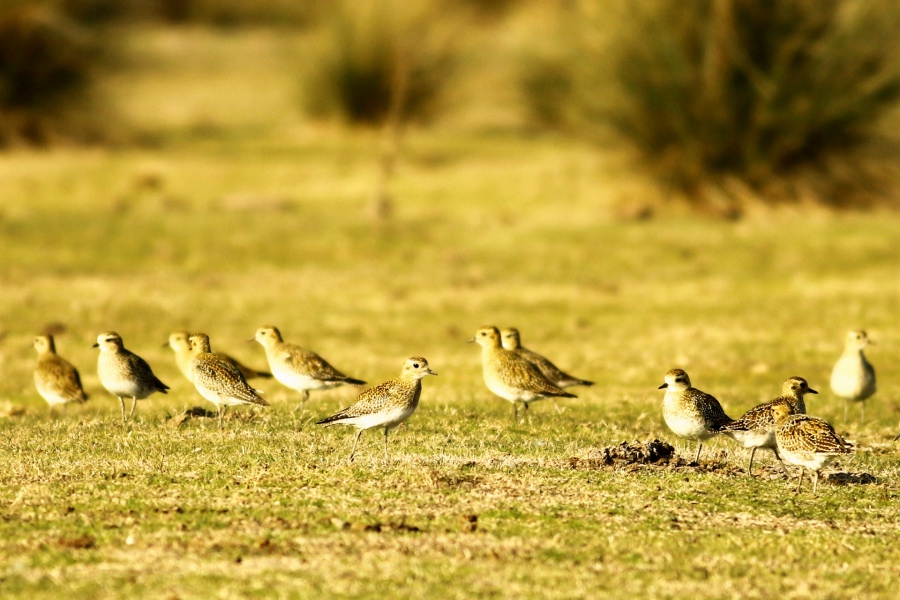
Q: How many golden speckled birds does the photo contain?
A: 12